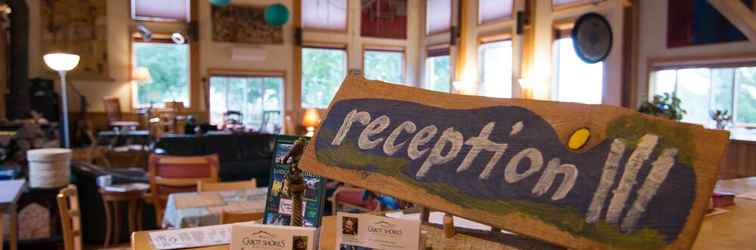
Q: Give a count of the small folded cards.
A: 2